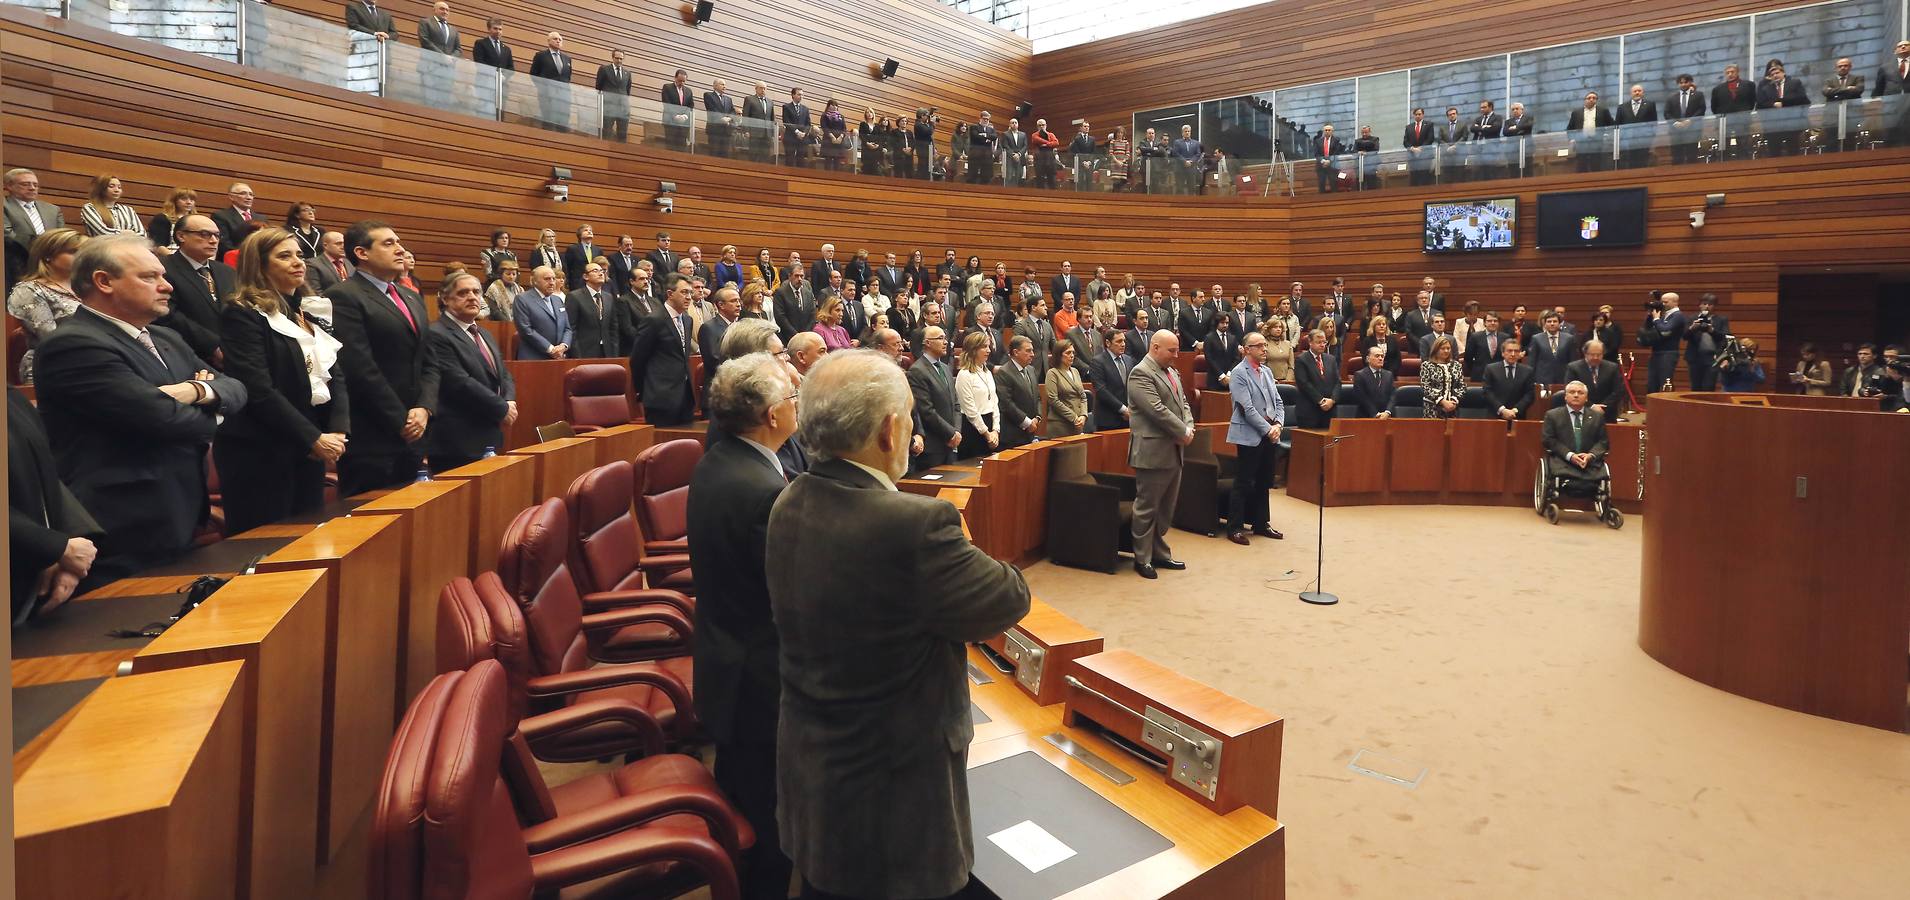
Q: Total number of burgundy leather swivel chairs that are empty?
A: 6